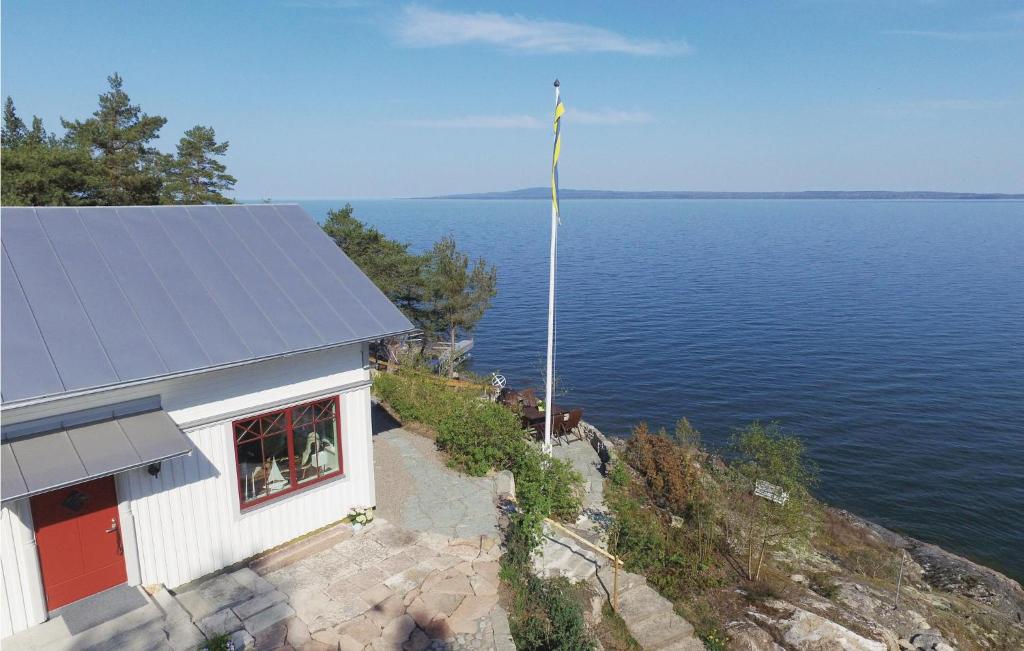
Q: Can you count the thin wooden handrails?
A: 1